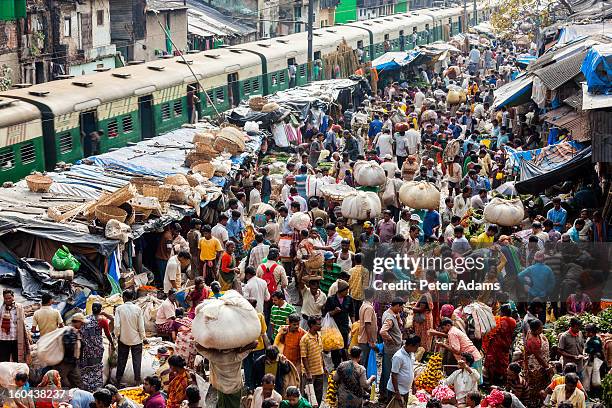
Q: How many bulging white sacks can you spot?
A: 5